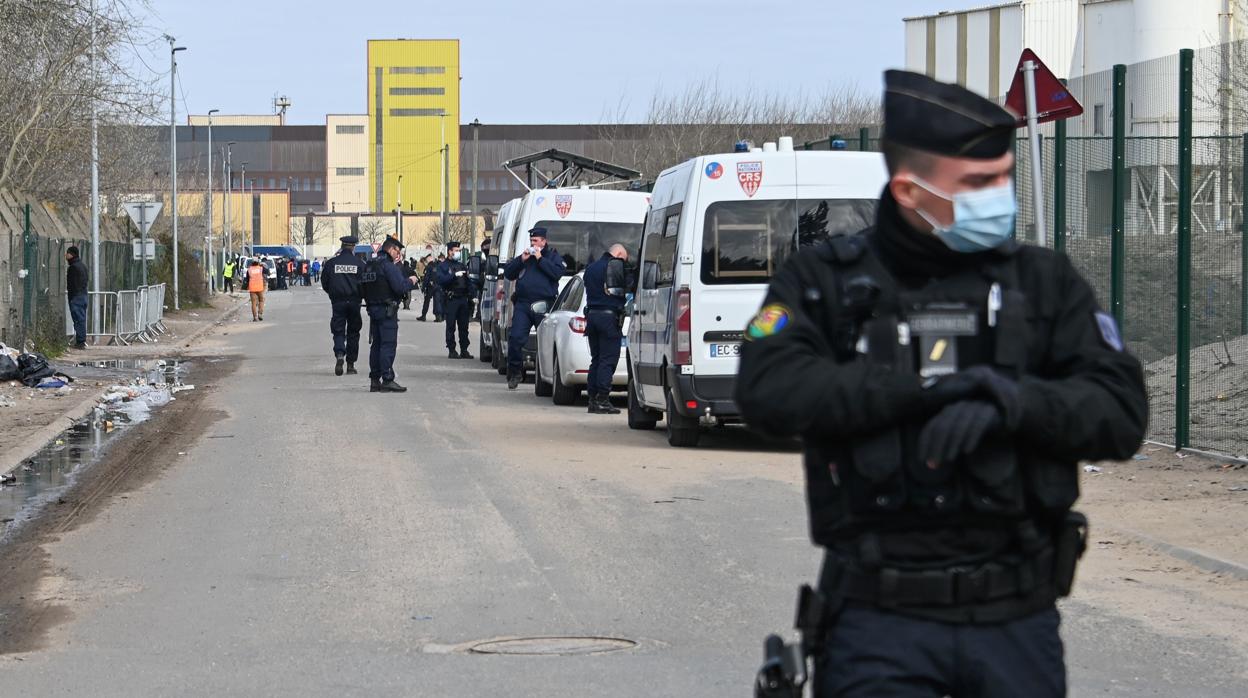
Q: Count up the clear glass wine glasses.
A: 0